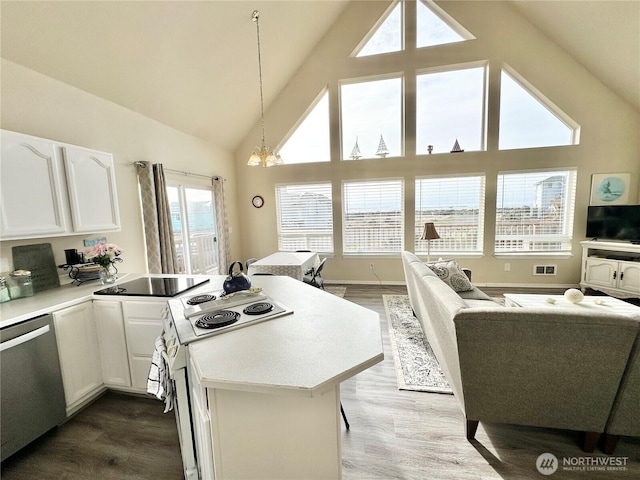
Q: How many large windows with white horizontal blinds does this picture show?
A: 4